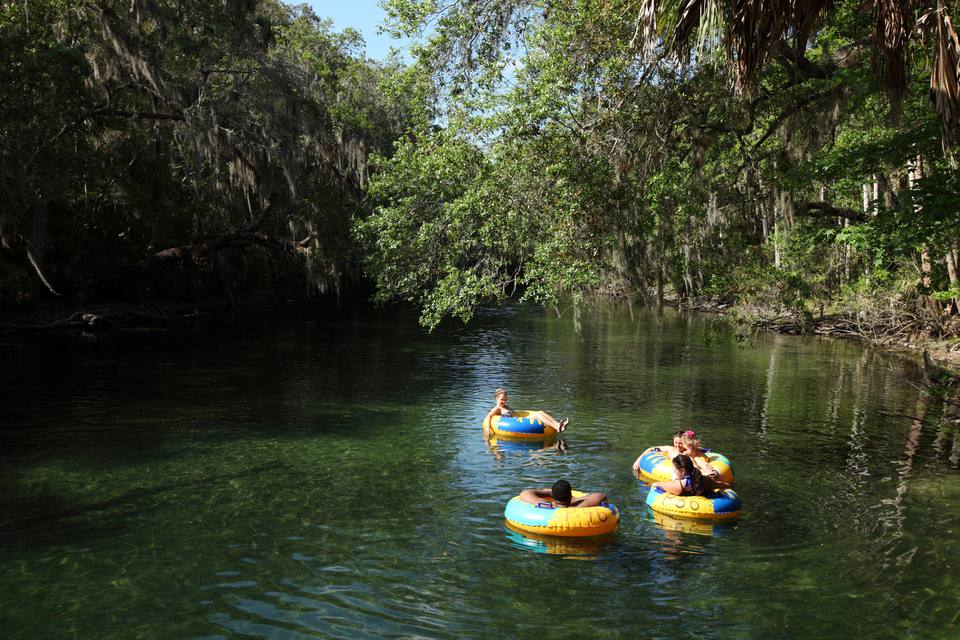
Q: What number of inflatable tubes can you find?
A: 4